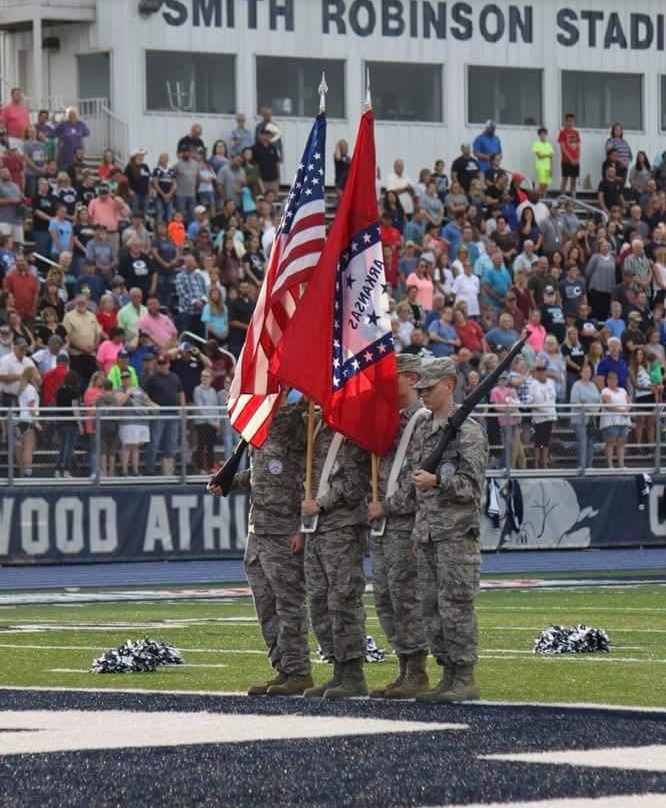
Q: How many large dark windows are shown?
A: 5